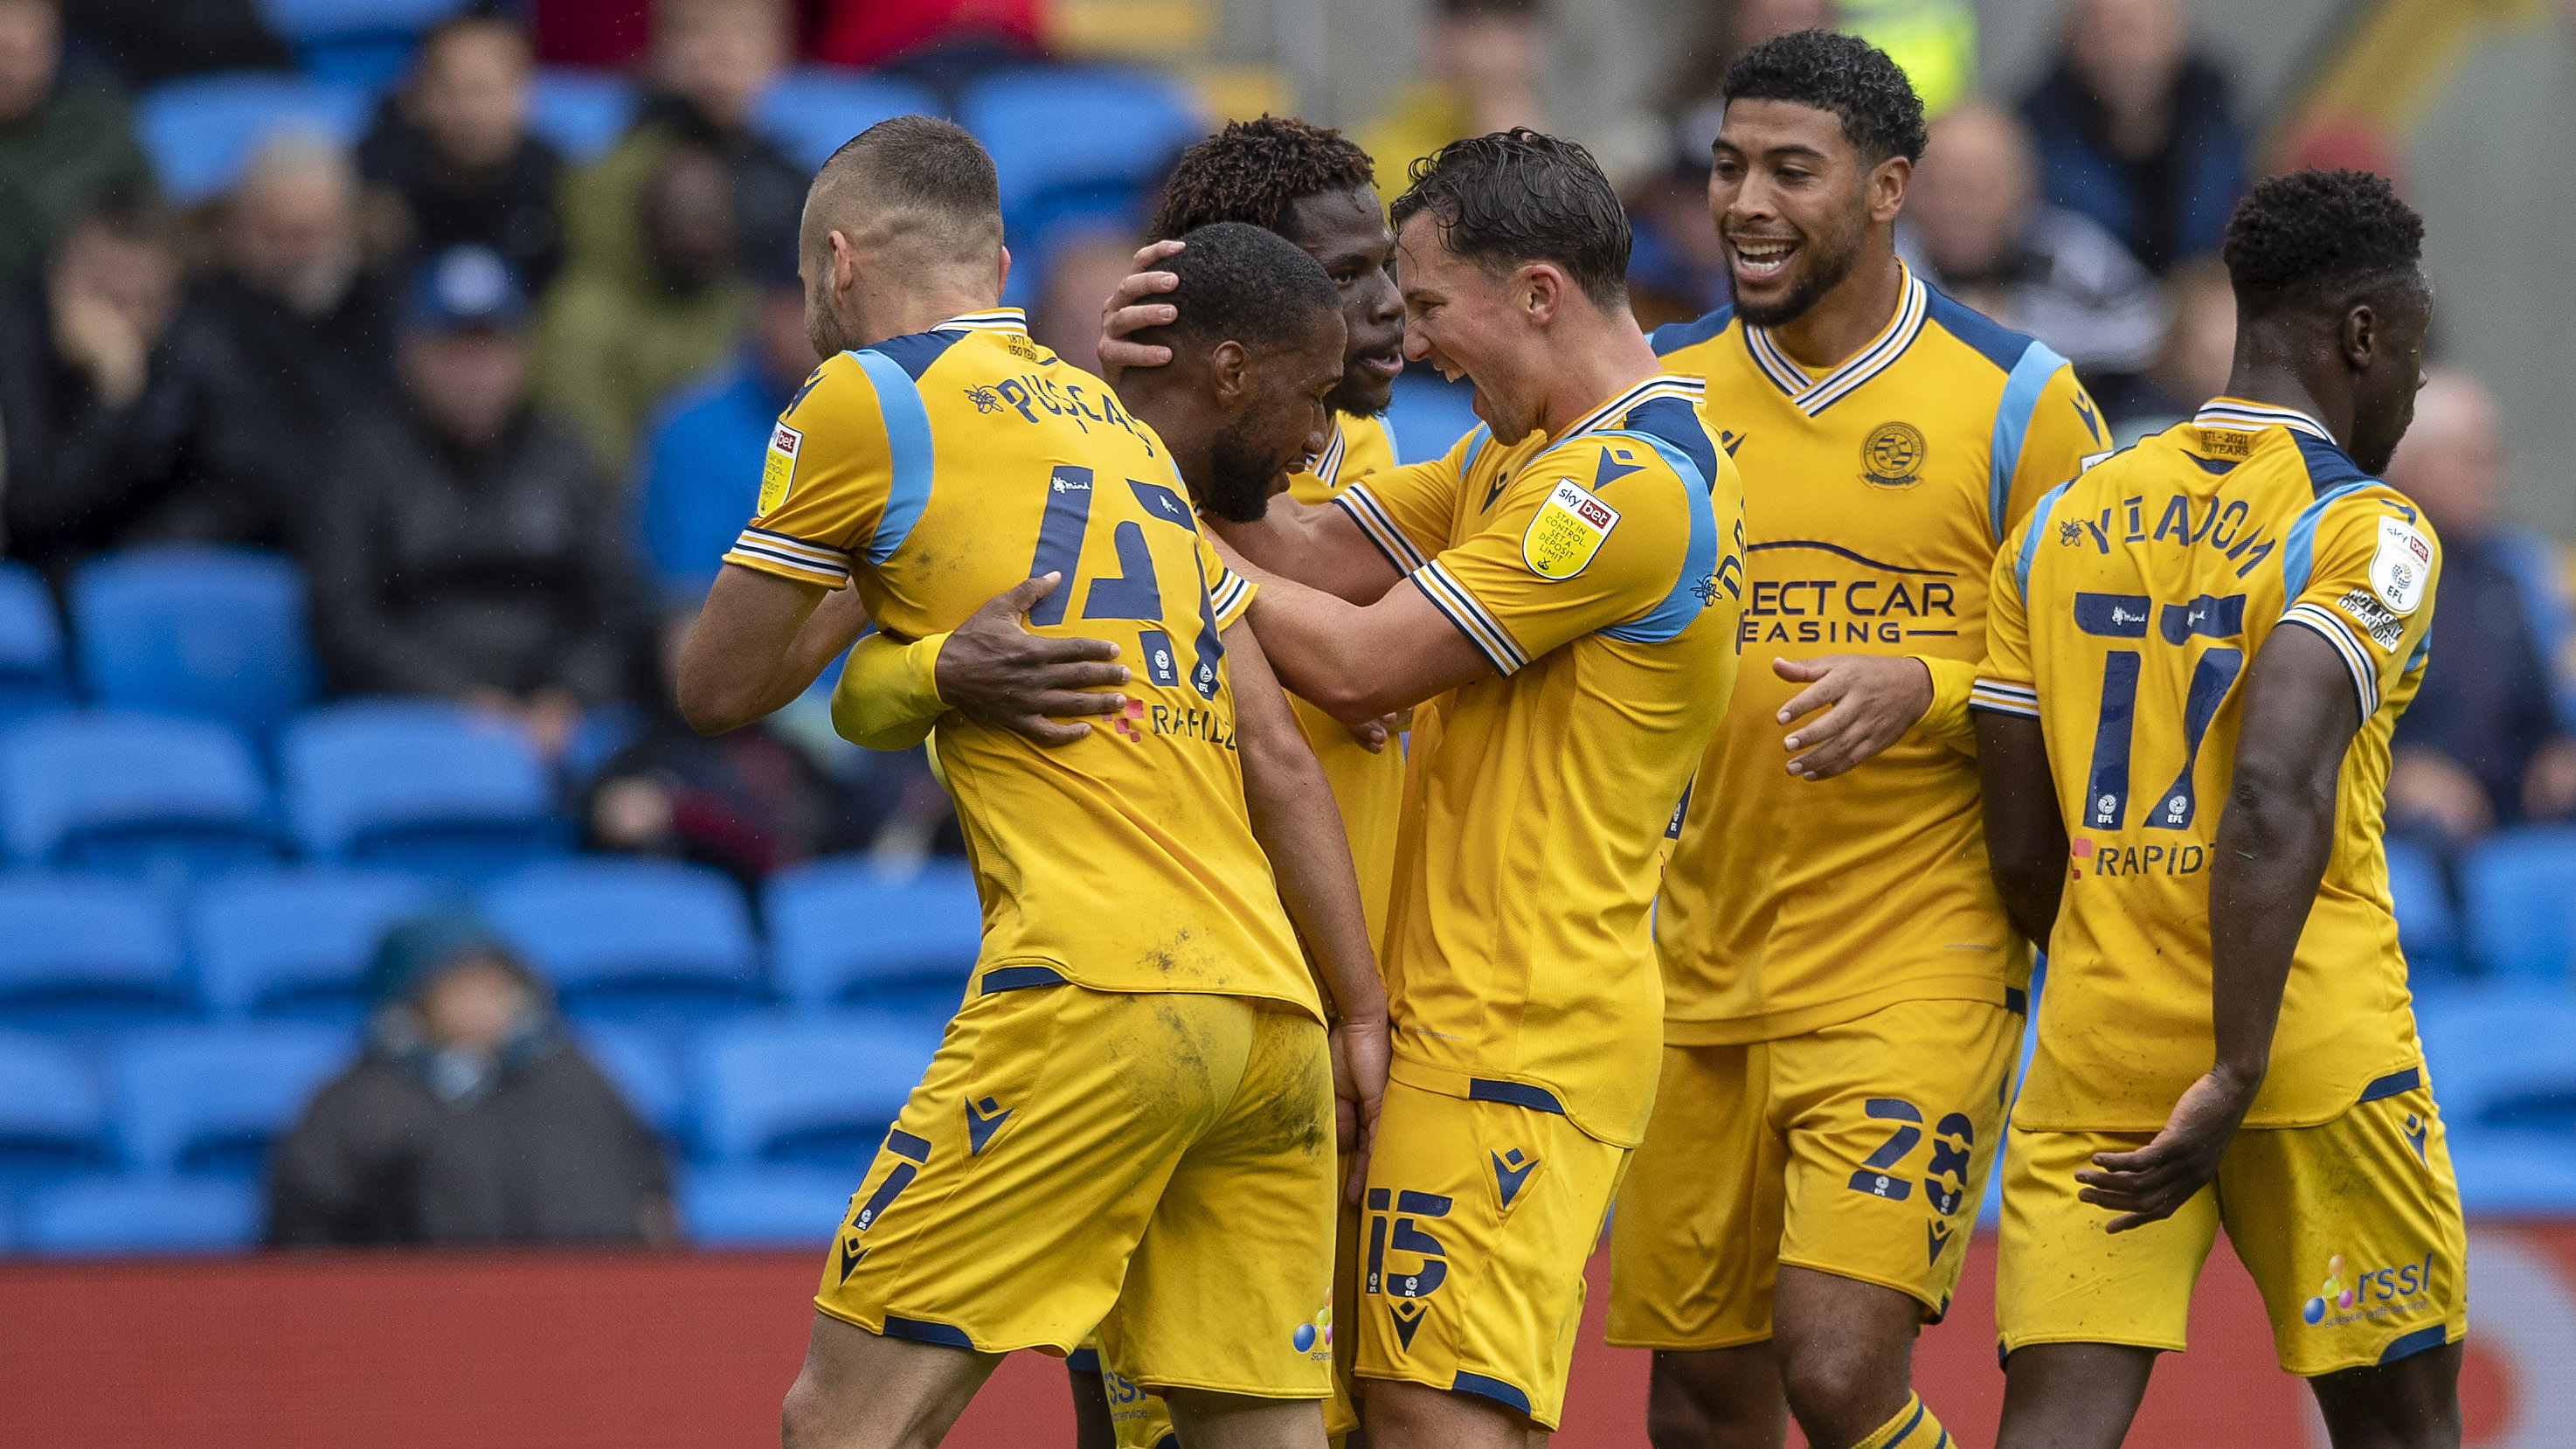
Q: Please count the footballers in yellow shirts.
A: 6